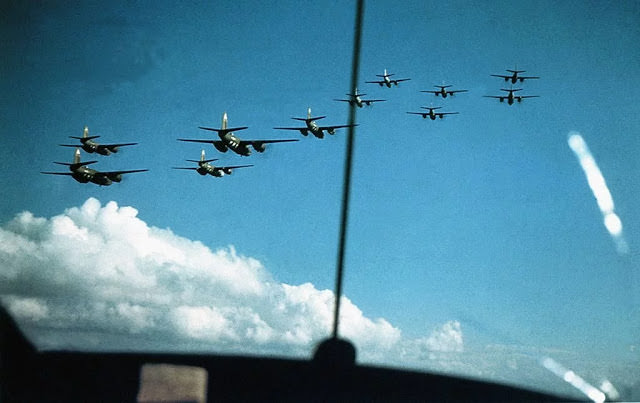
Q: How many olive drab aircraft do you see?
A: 11